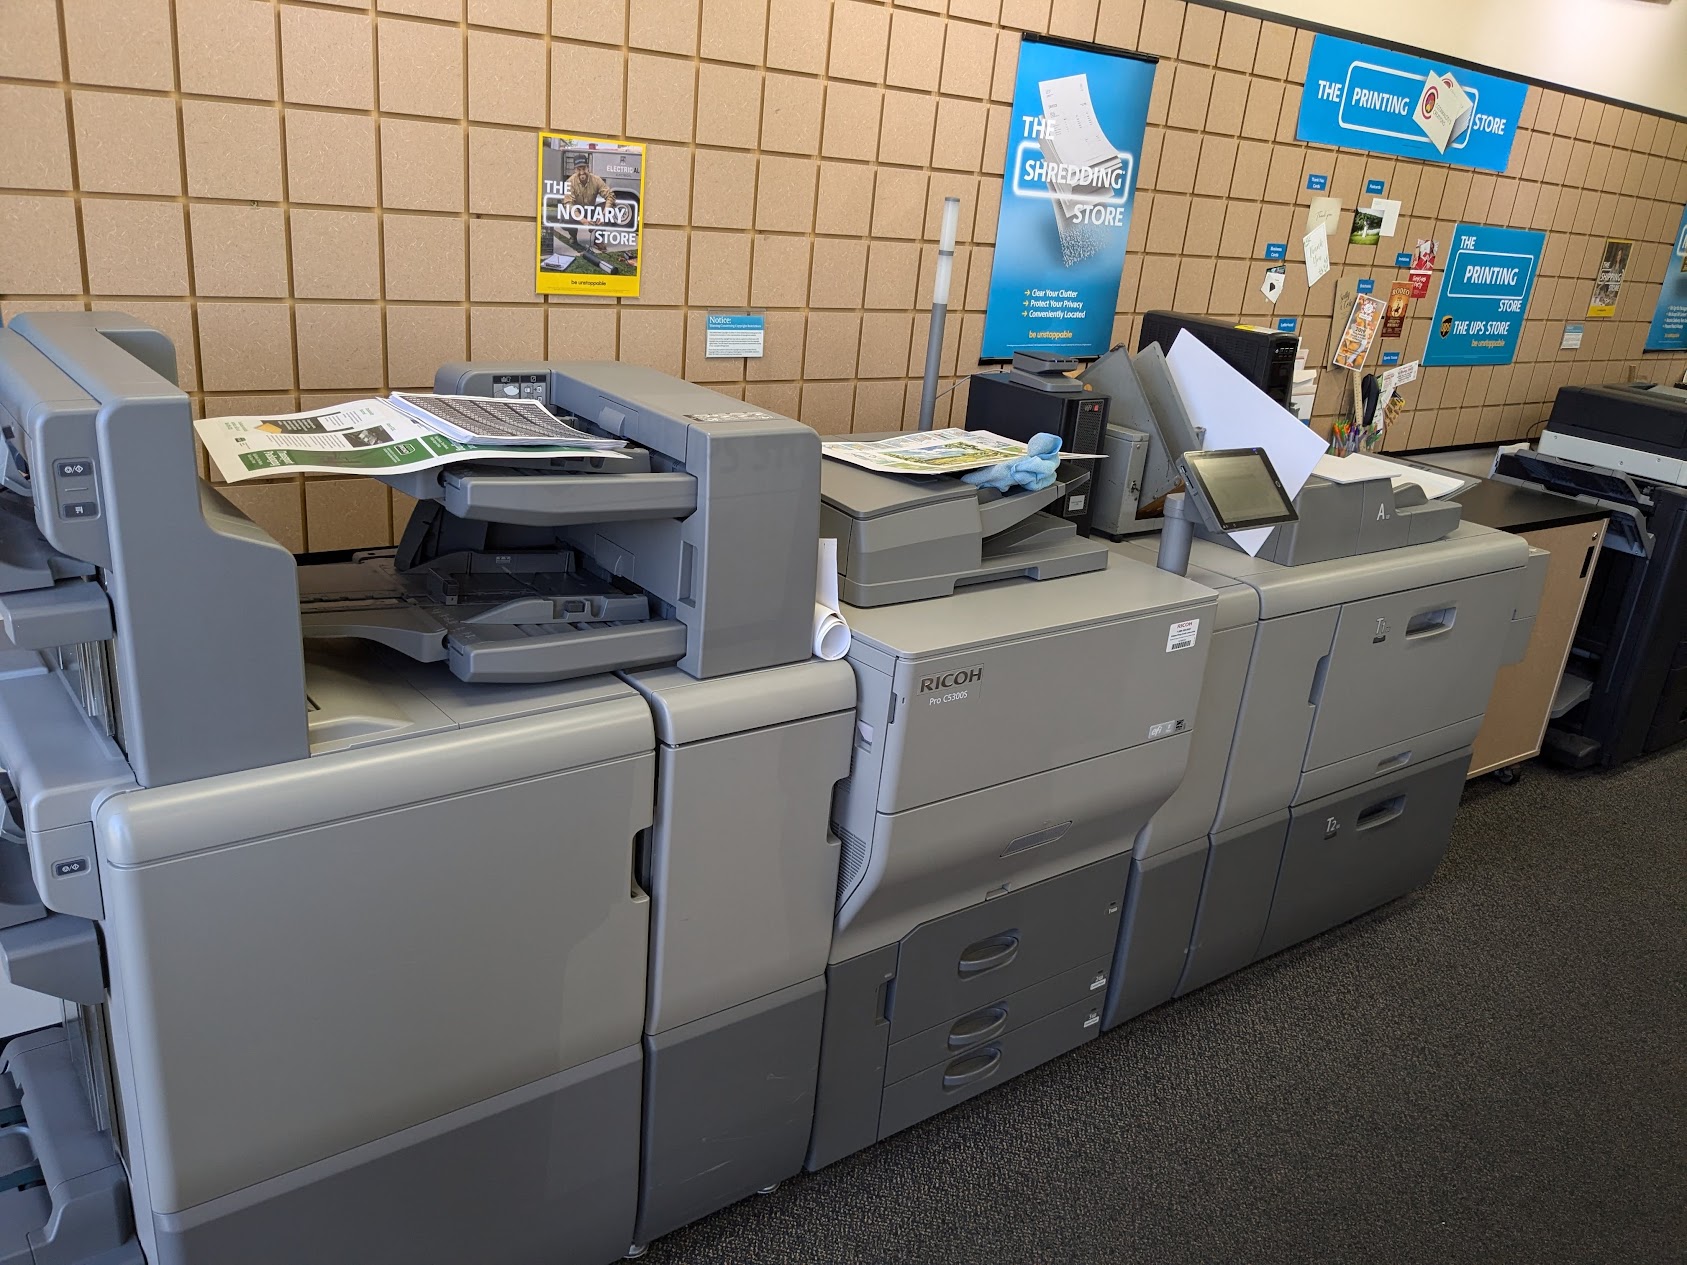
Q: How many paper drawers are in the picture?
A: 5